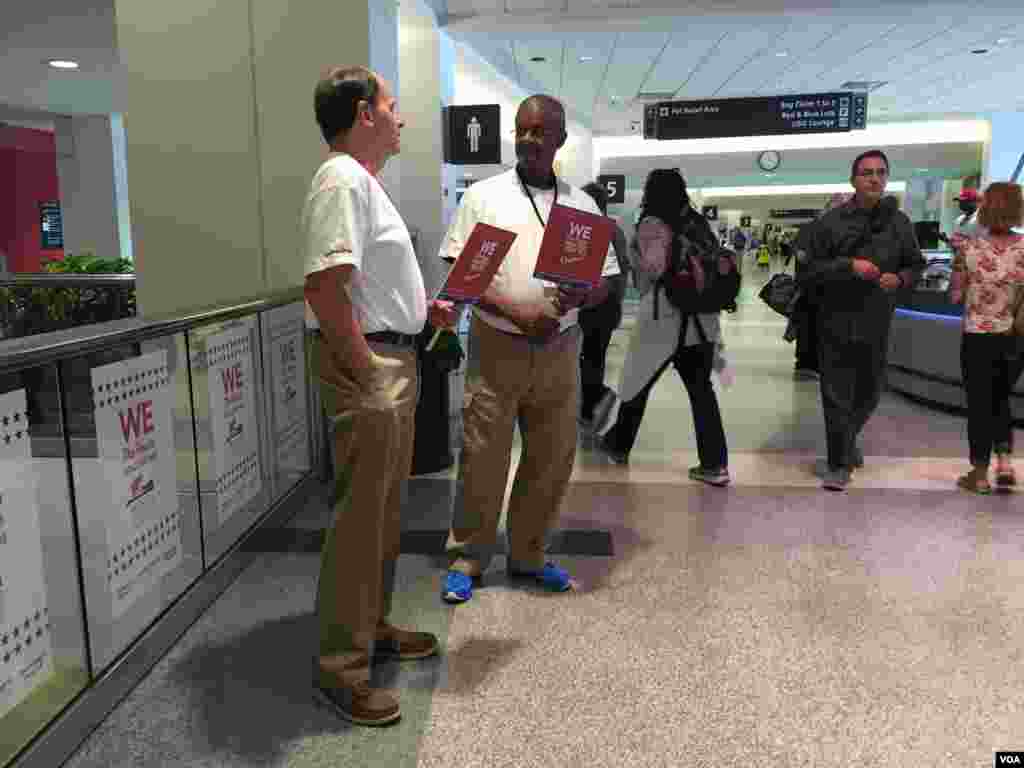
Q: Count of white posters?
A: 4